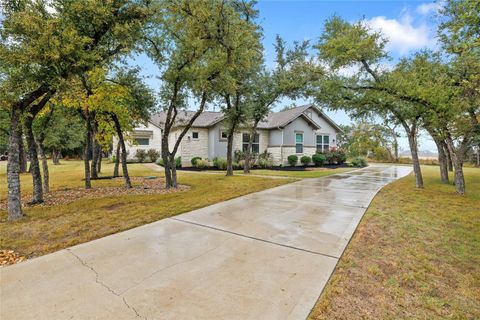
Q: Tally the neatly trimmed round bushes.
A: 3